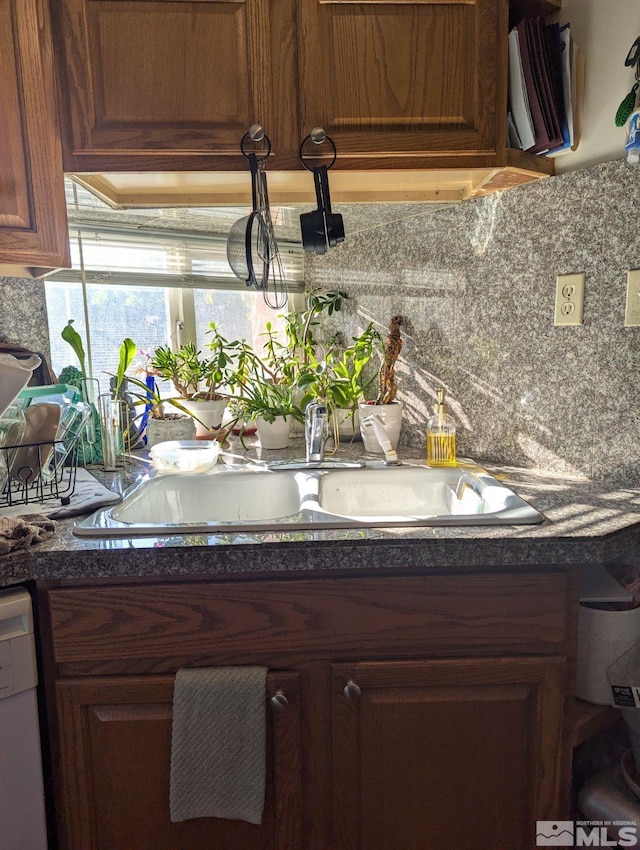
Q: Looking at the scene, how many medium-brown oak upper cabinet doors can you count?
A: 3